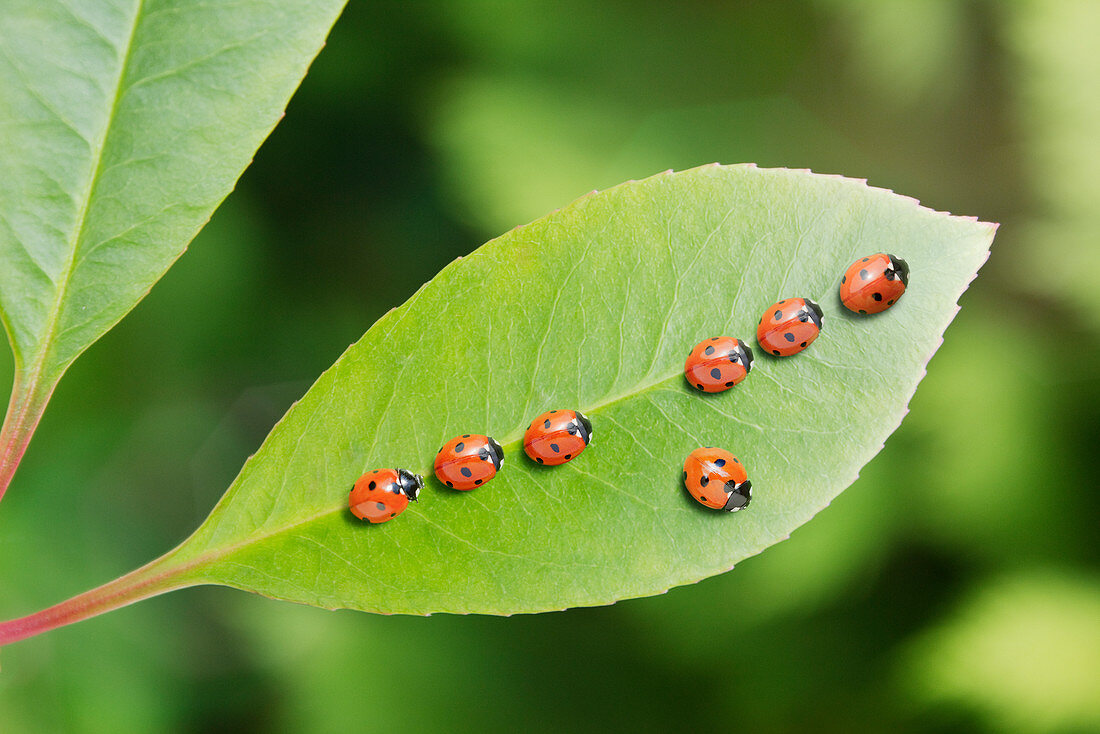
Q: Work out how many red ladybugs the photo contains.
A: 7